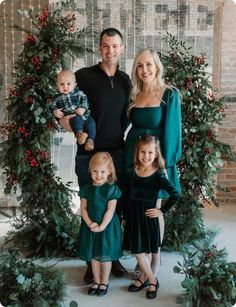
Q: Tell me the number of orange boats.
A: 0